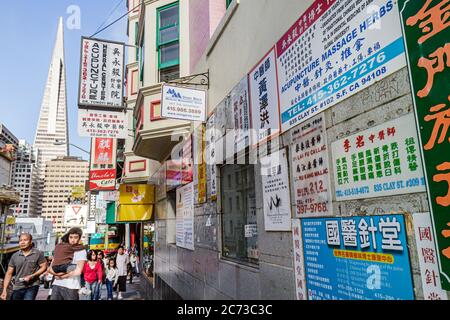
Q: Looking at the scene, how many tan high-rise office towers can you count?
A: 1